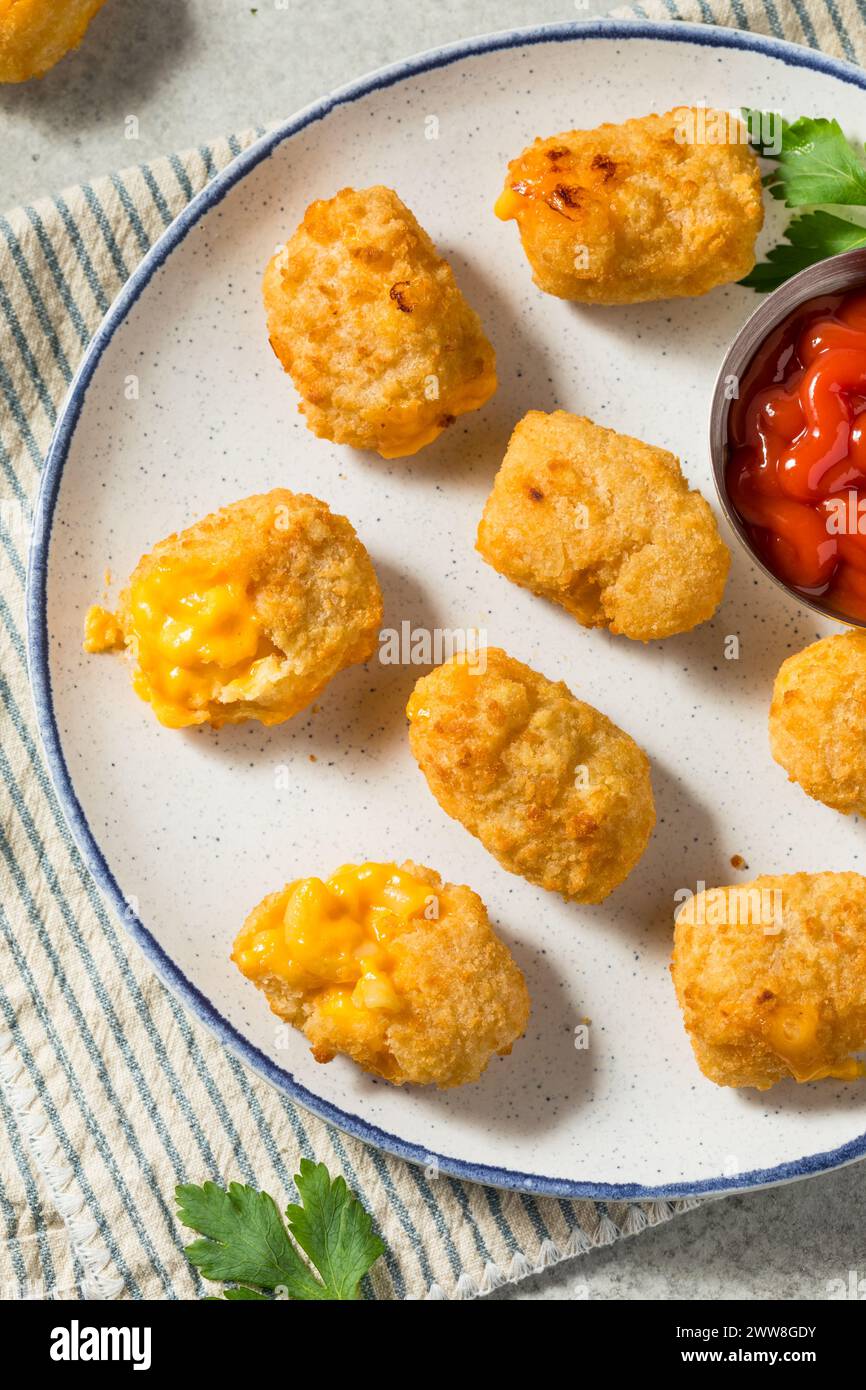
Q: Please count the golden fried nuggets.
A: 9